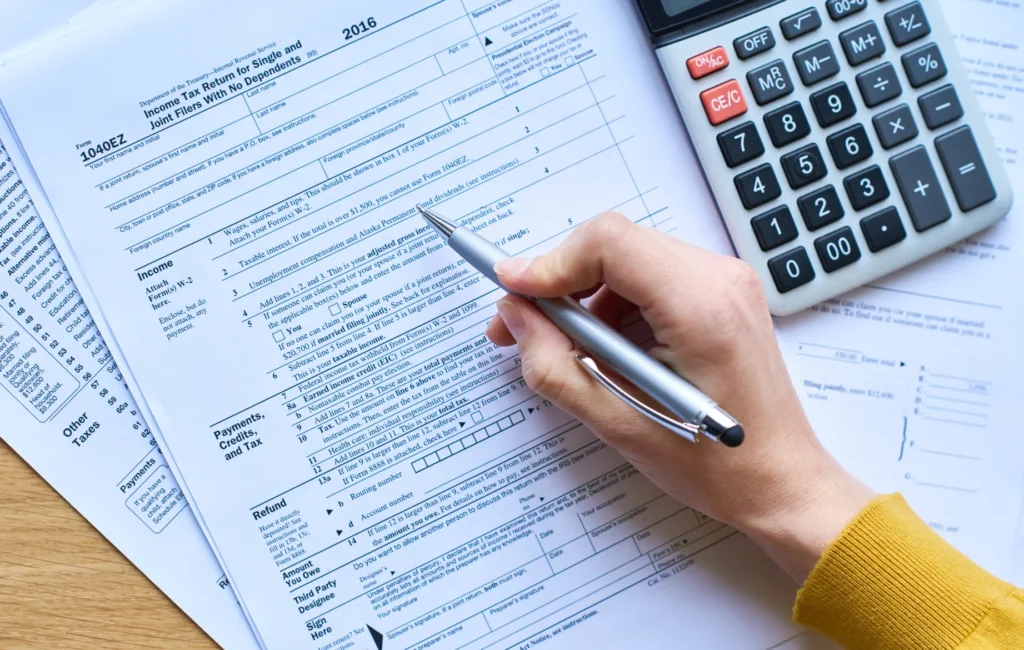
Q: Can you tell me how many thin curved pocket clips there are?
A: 1